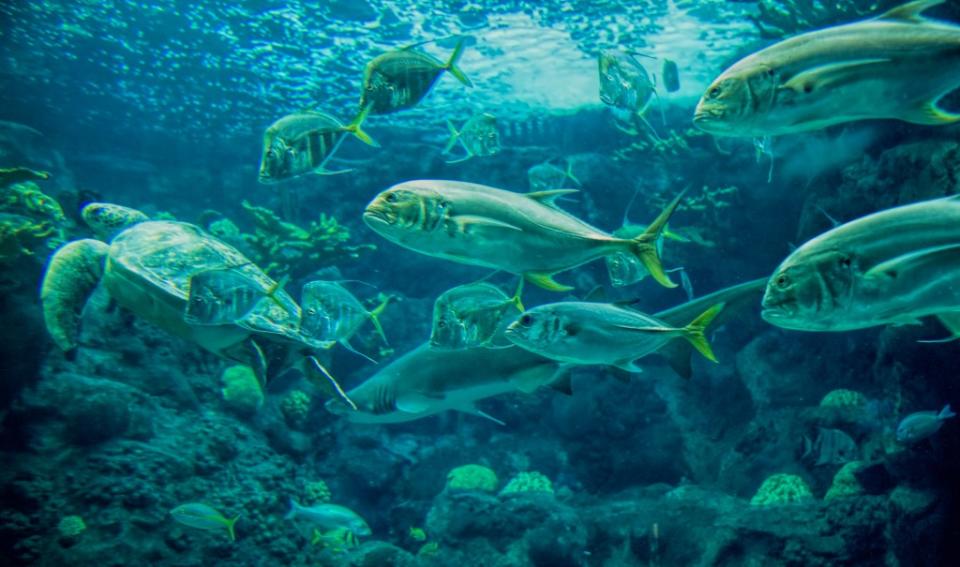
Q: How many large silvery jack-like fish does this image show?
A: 4